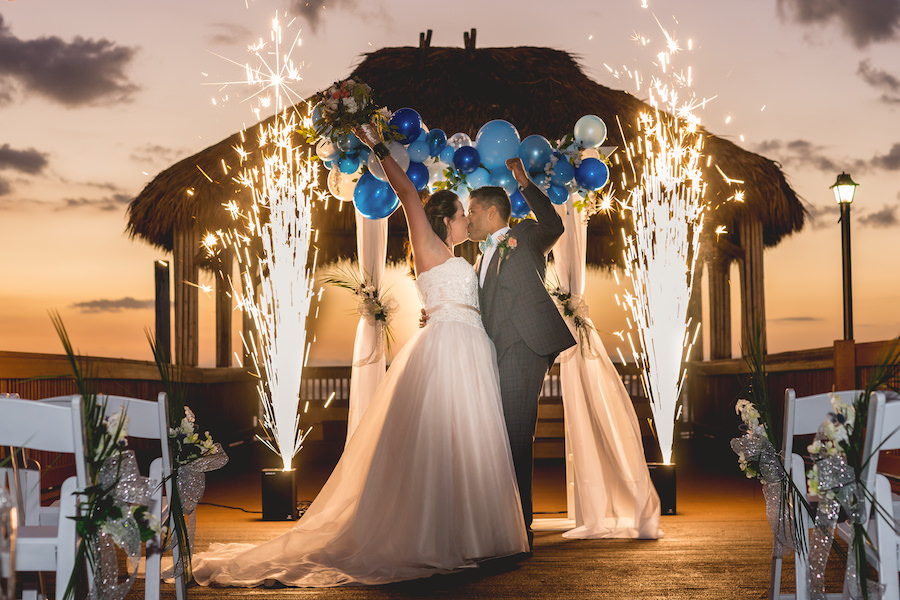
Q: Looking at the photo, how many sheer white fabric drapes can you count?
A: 2